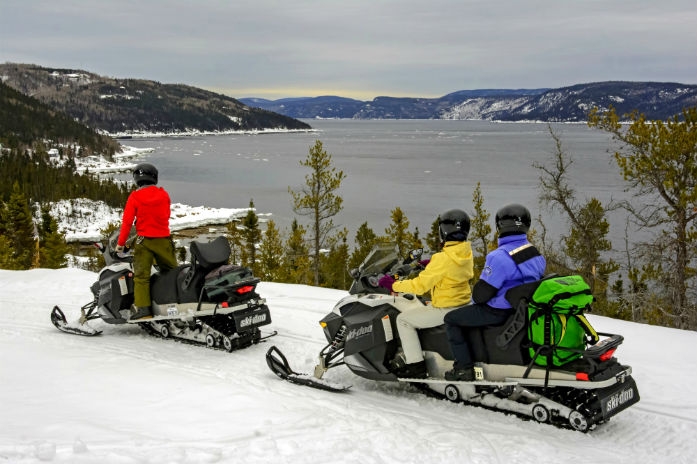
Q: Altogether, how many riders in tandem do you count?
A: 2